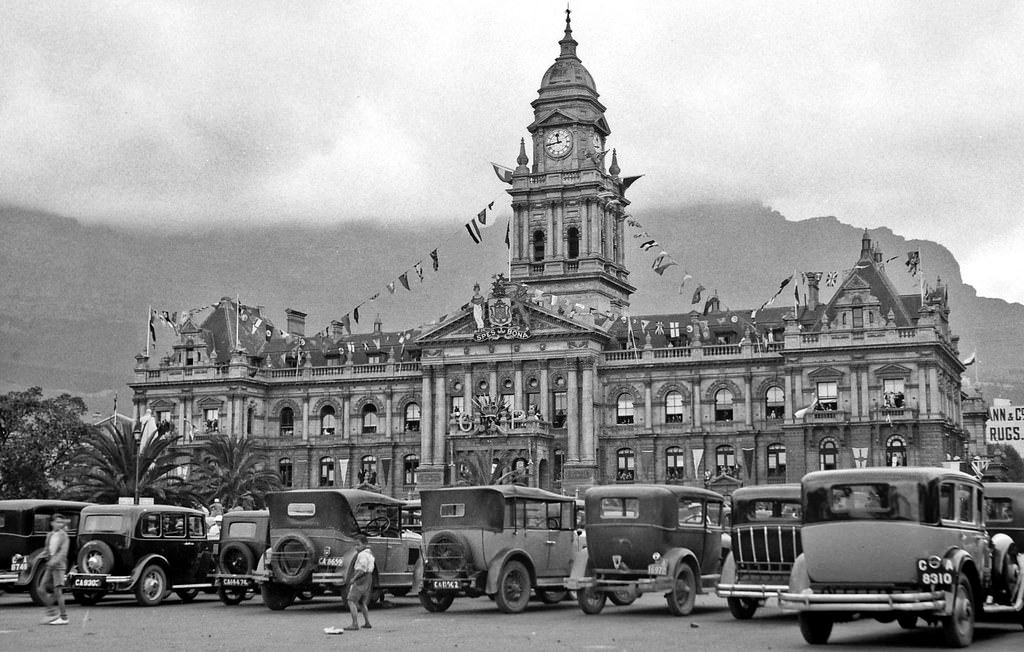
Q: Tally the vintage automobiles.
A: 9